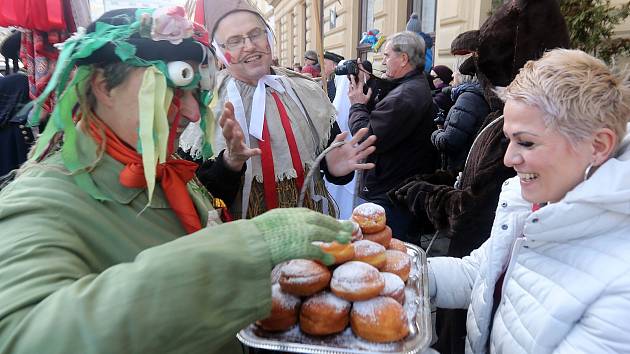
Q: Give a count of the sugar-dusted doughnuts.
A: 14